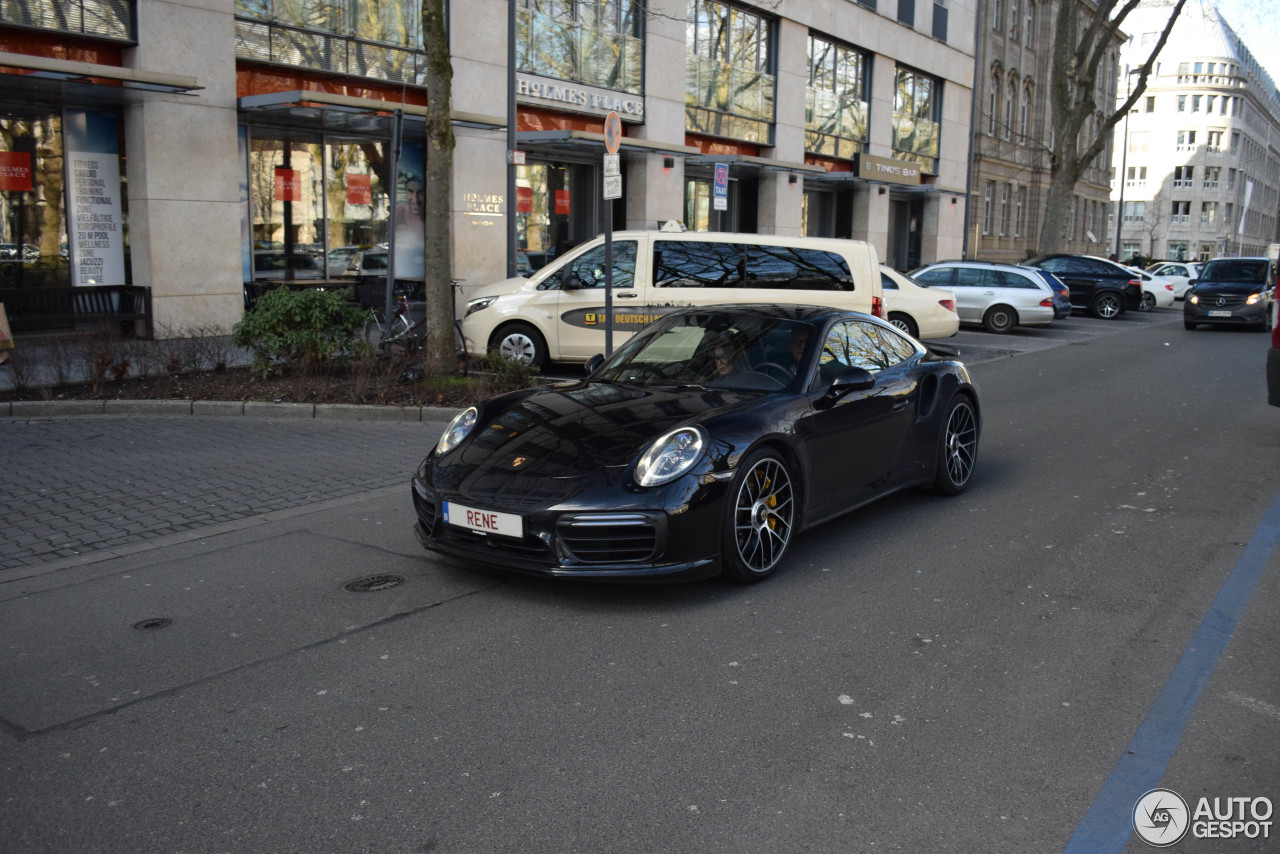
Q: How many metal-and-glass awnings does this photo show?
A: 6